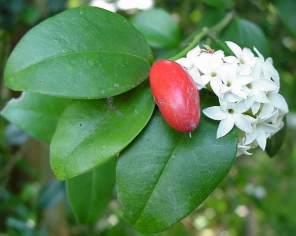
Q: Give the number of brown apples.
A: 0